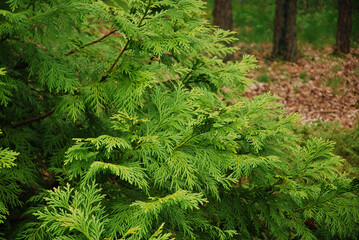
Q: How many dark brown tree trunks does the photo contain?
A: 3